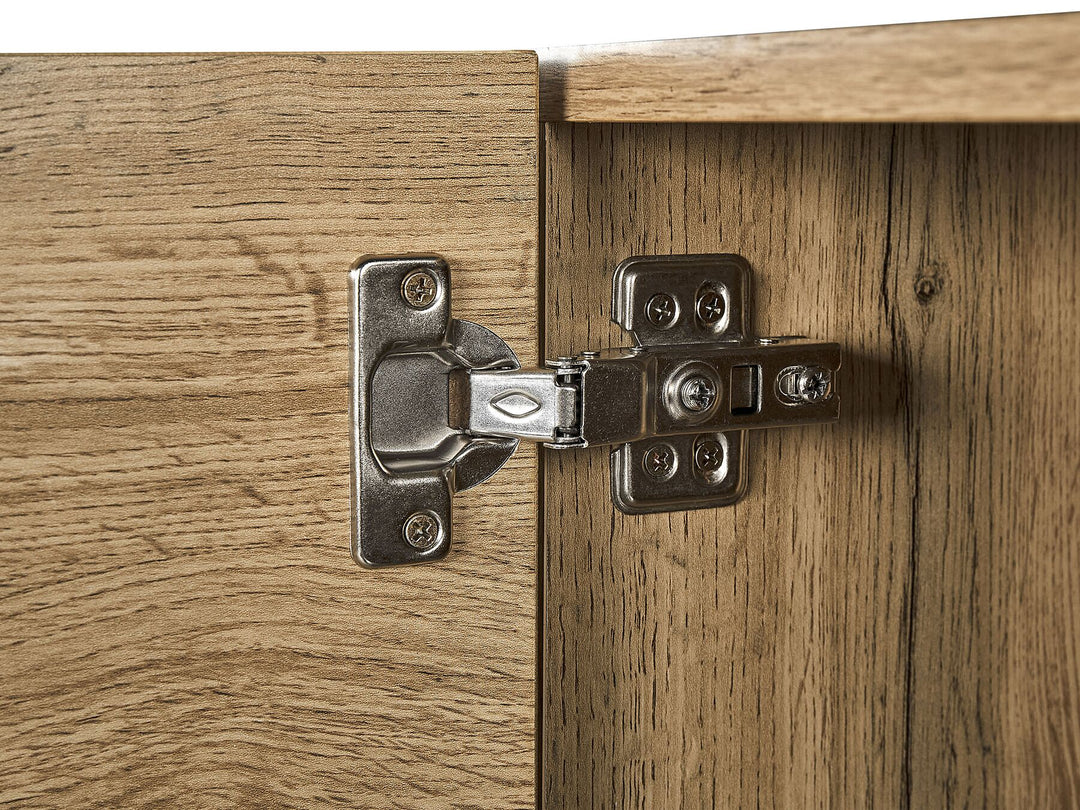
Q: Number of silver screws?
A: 8